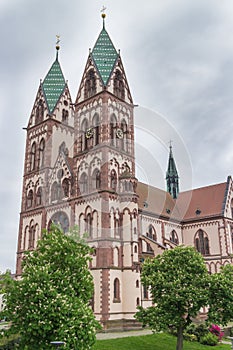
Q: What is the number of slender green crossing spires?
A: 1